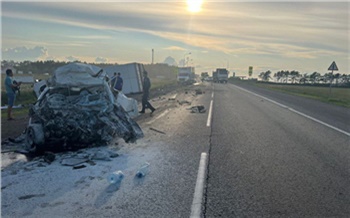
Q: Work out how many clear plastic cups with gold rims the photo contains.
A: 0